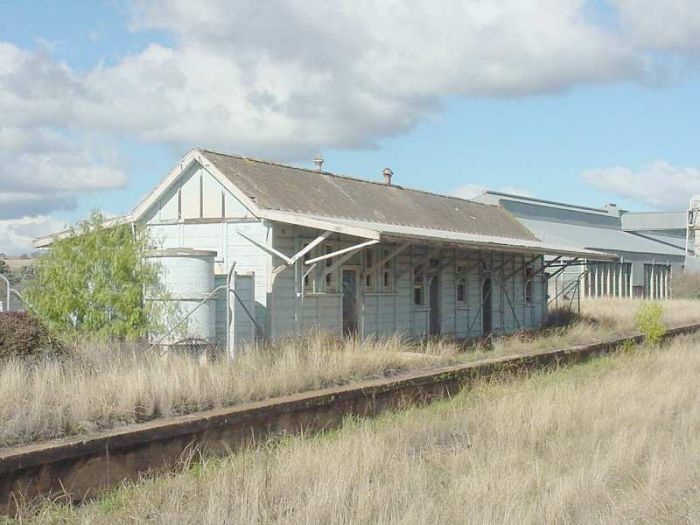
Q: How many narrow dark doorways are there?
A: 3